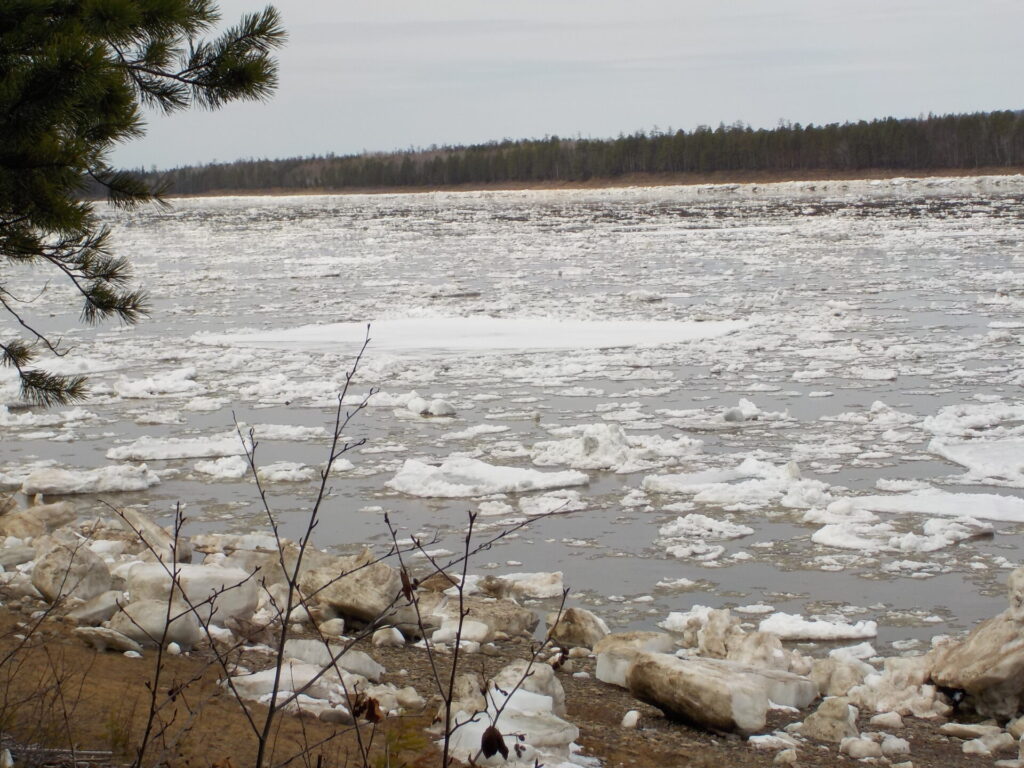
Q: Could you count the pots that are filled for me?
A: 0